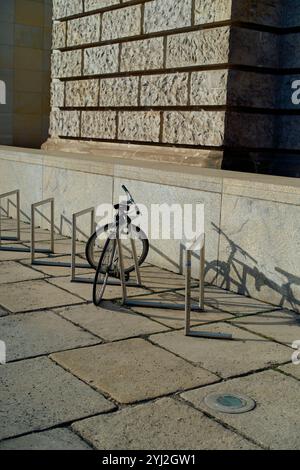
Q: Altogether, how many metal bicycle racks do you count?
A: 5